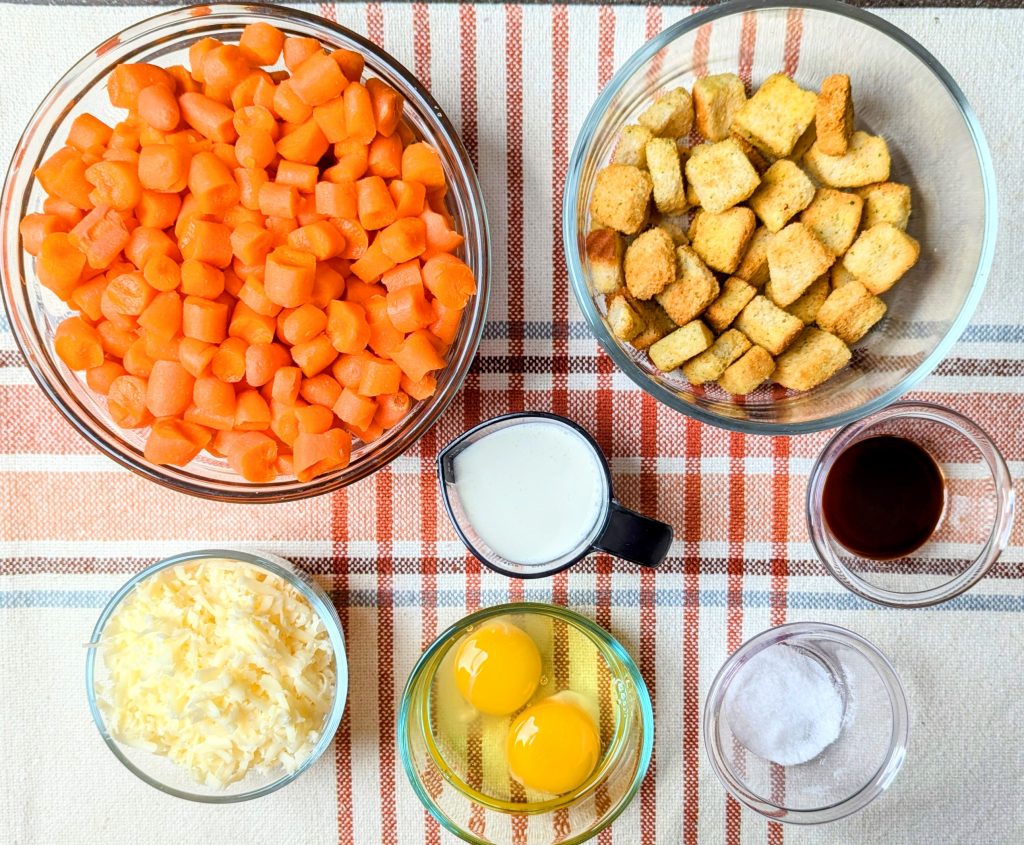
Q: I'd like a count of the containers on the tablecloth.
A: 7